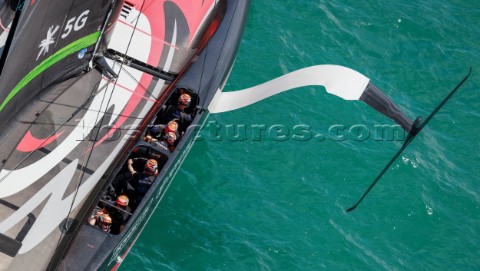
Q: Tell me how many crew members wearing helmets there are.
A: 6